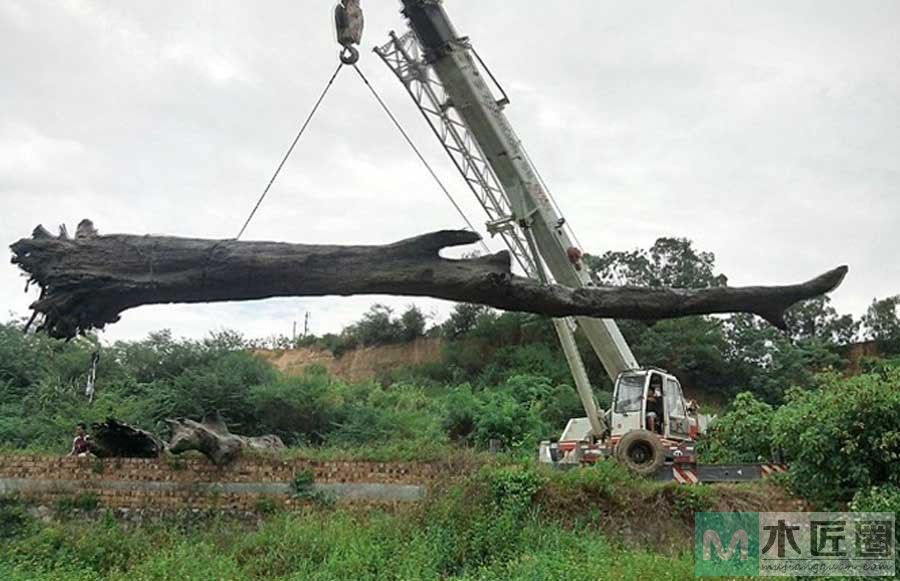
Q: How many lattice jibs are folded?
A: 1